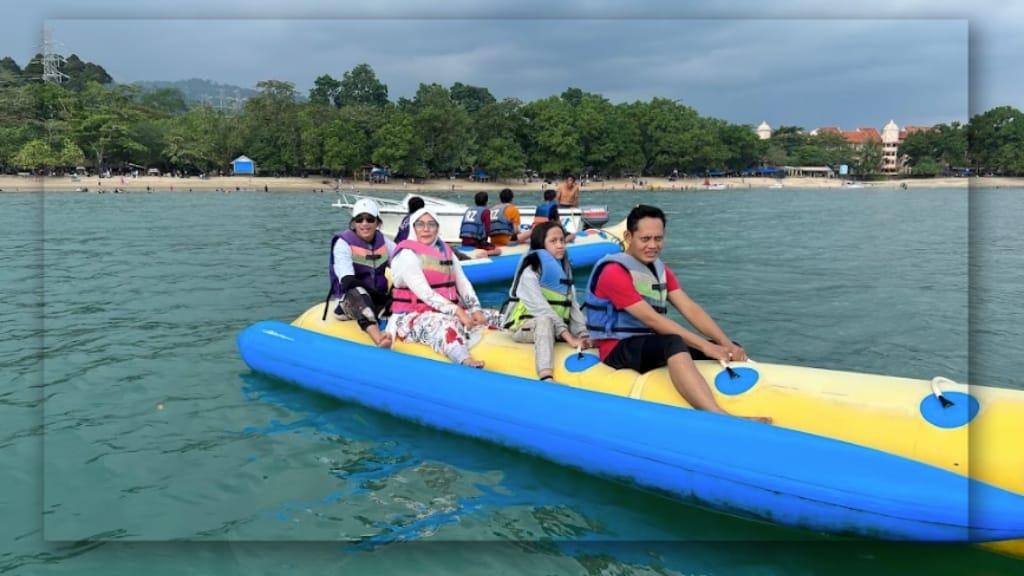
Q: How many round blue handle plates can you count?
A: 3